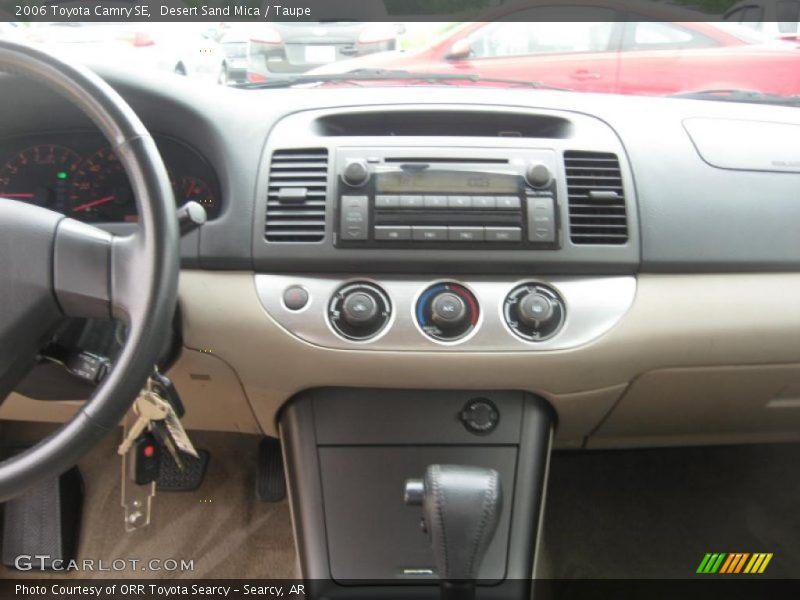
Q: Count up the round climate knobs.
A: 3